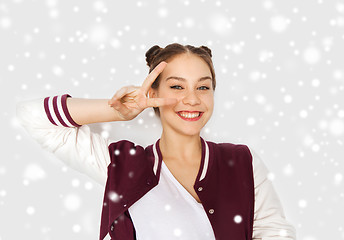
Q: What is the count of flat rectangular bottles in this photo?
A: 0